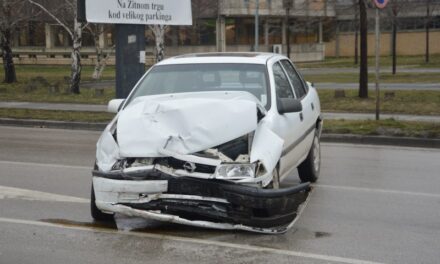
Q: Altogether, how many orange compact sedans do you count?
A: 0